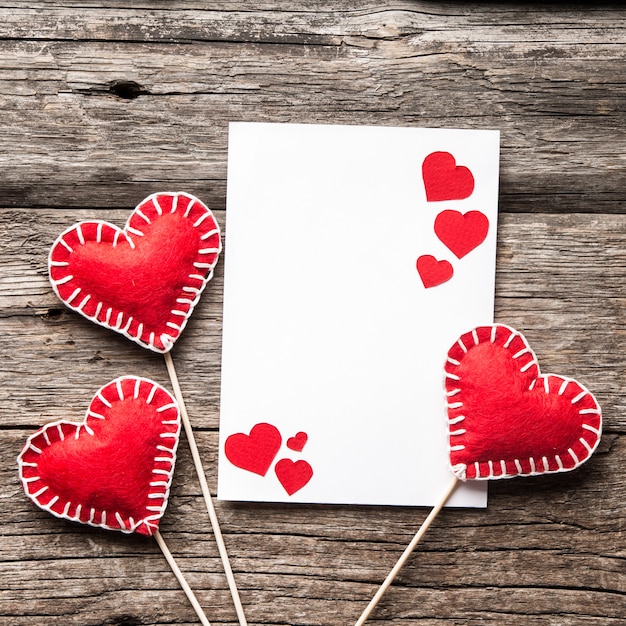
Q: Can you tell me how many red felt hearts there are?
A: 3